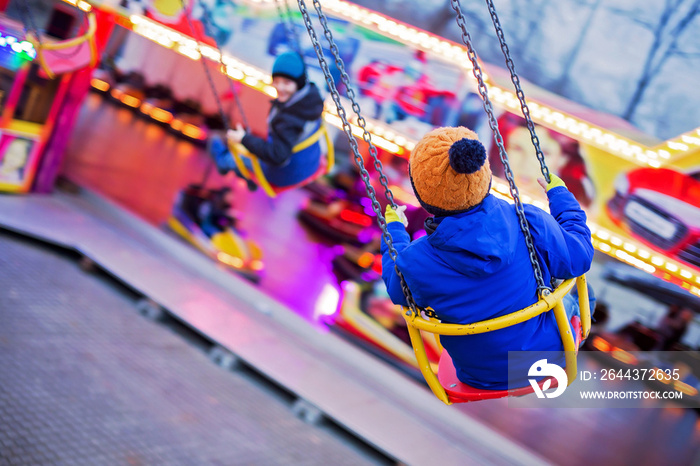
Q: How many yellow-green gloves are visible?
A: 2